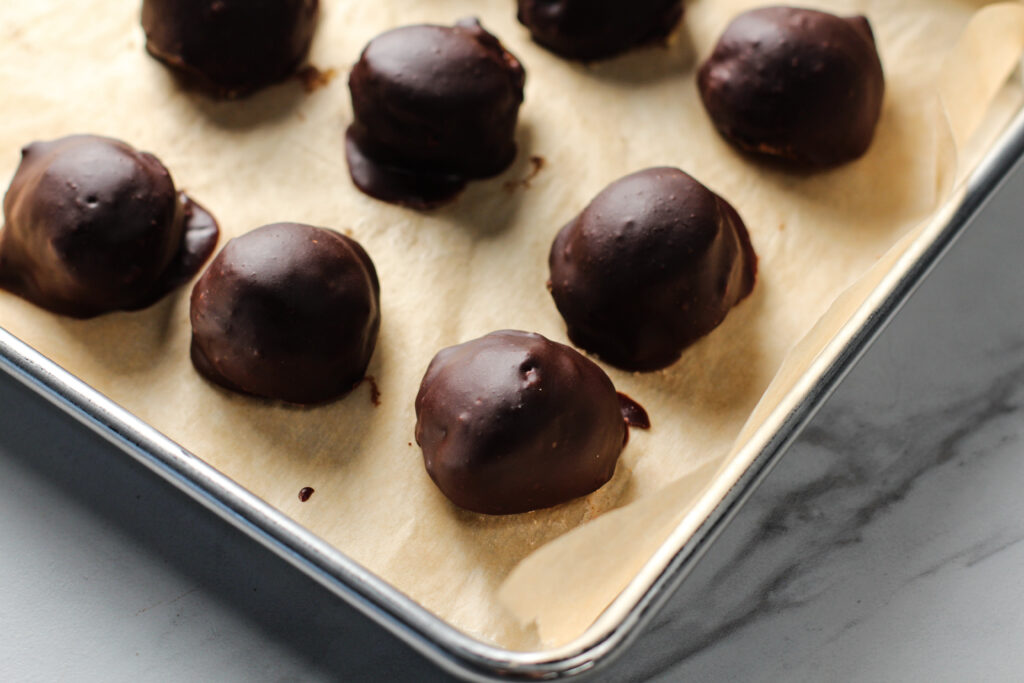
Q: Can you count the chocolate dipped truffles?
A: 8